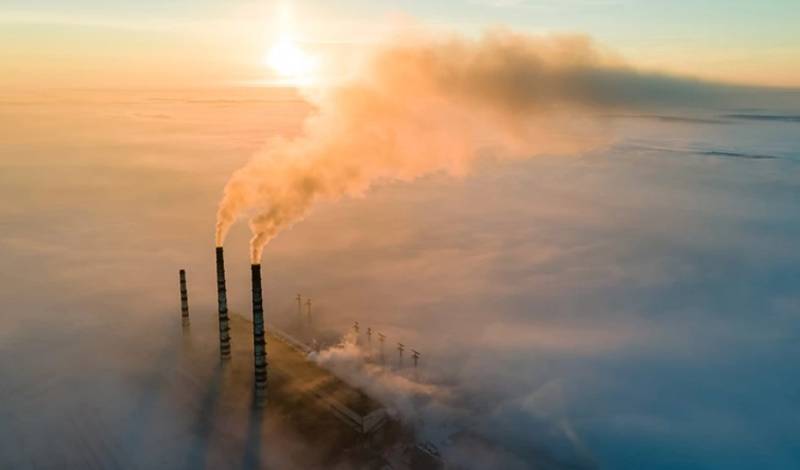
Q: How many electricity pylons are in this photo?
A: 7